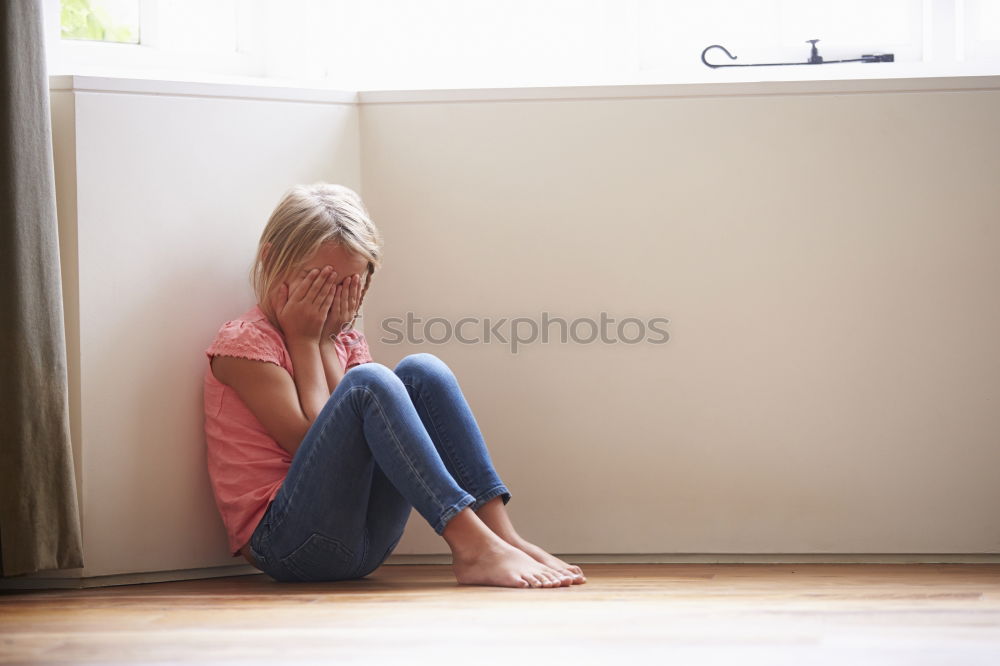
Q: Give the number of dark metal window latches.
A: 1